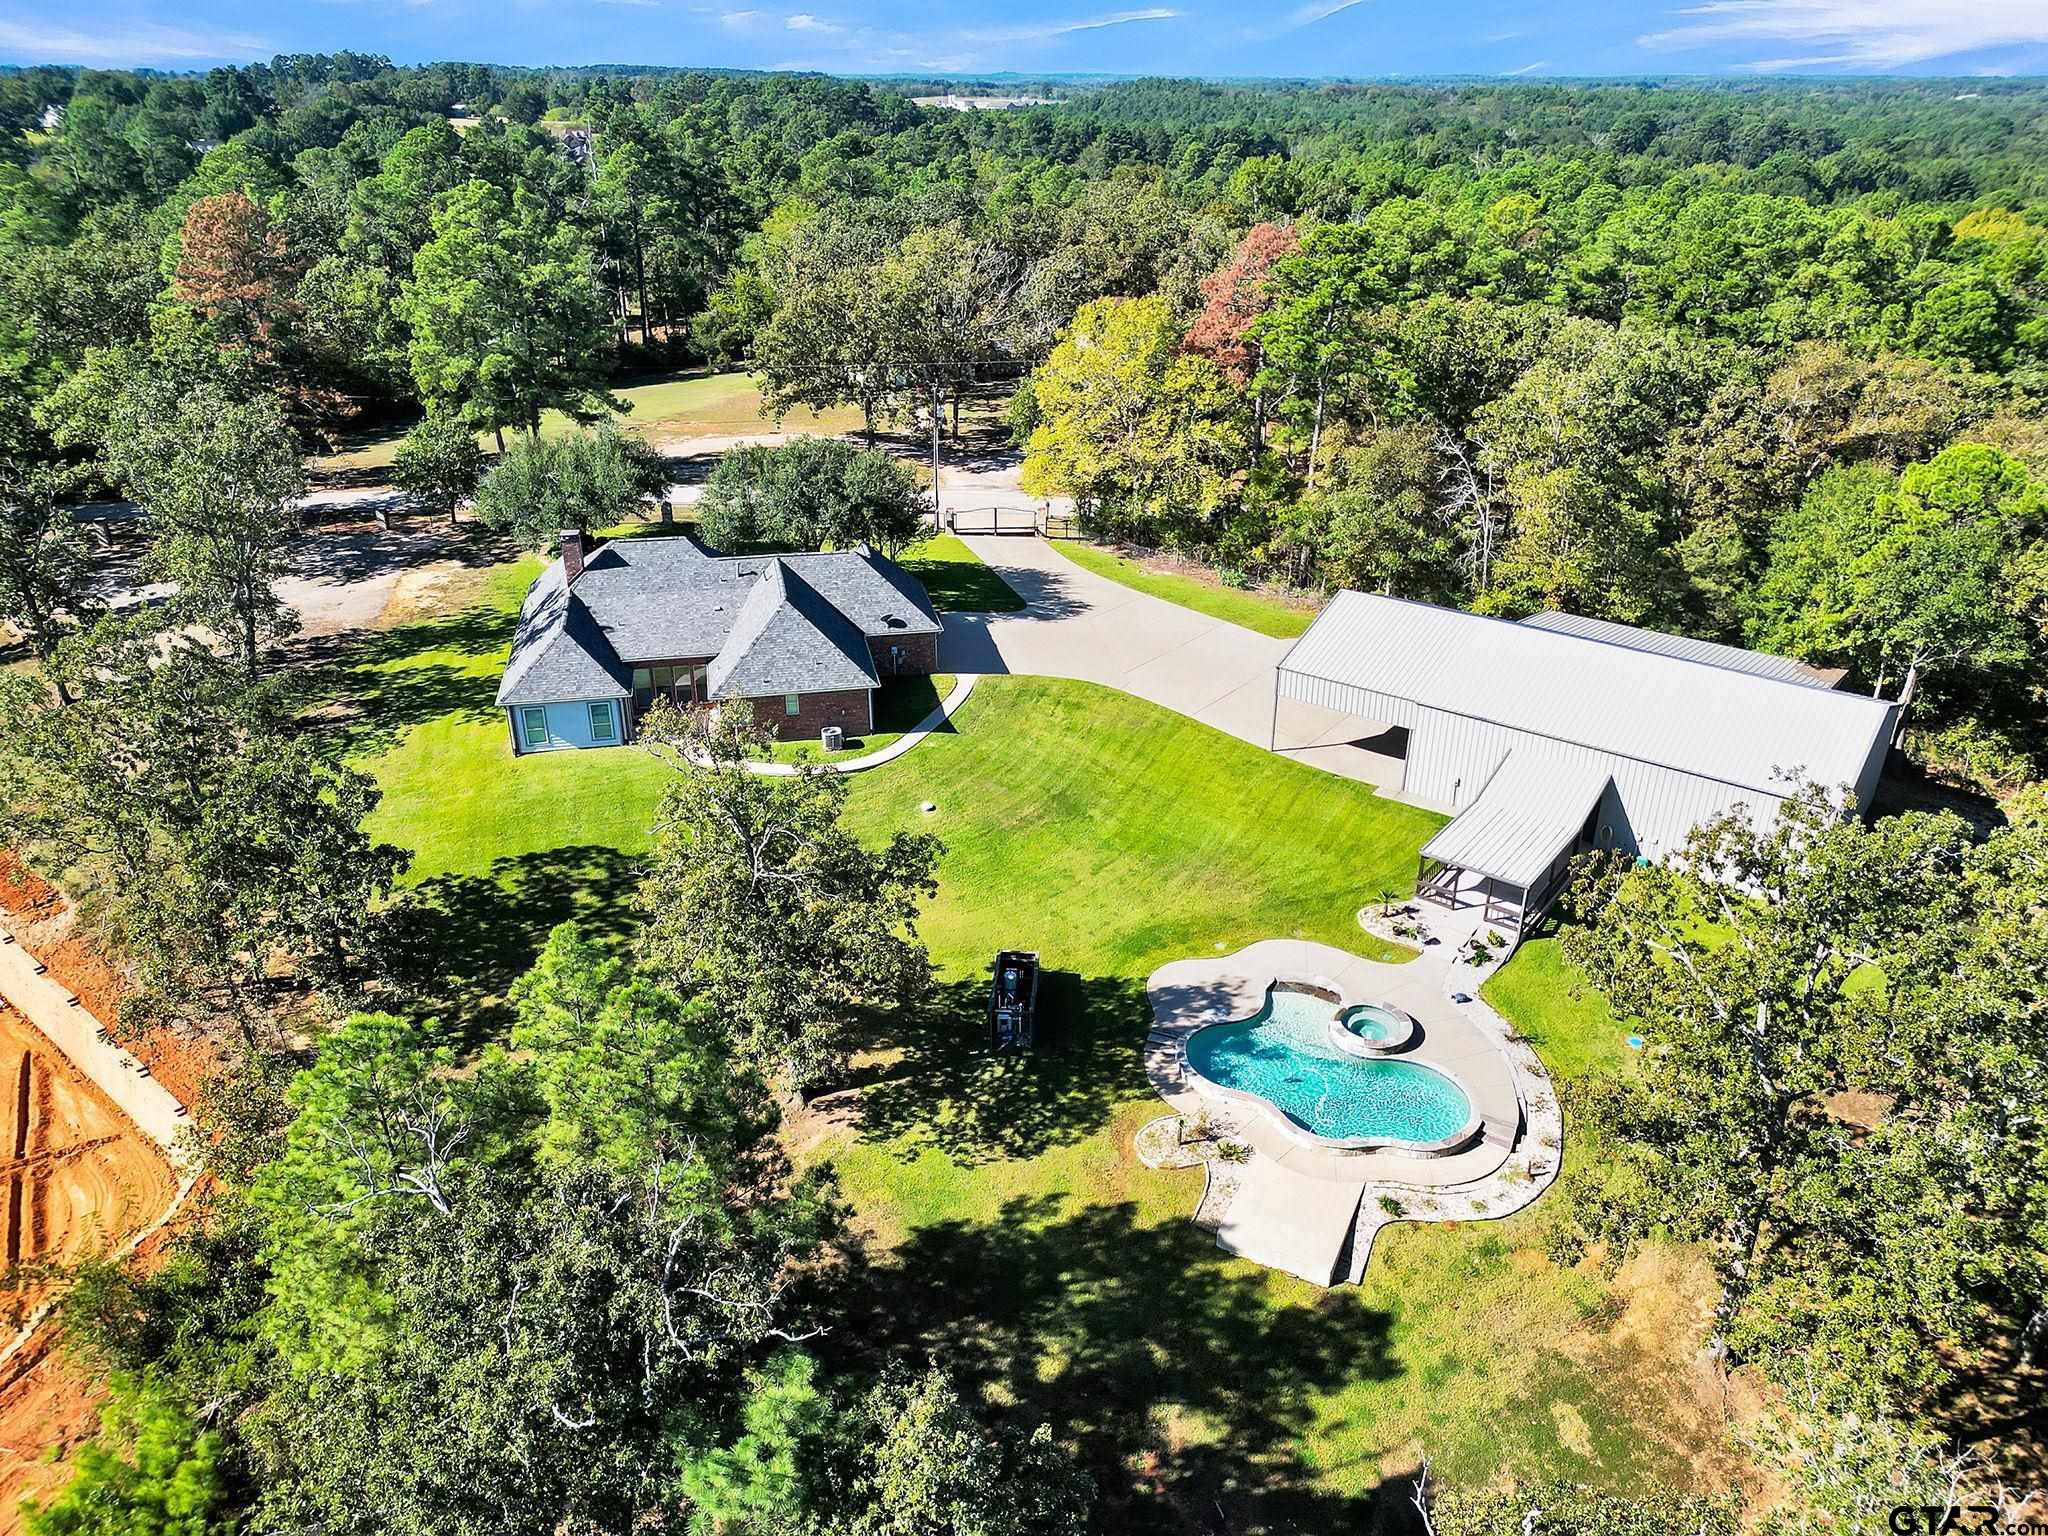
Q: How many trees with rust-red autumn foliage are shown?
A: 2